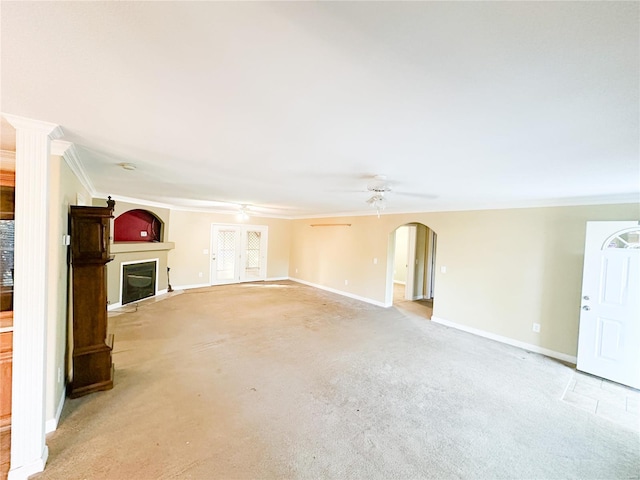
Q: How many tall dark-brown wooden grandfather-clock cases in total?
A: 1